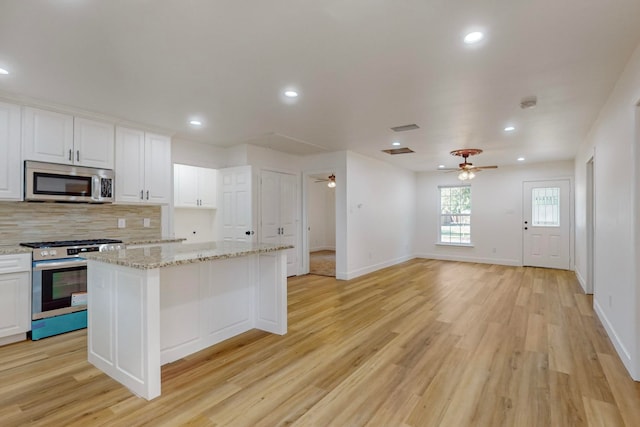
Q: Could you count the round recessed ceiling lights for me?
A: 8